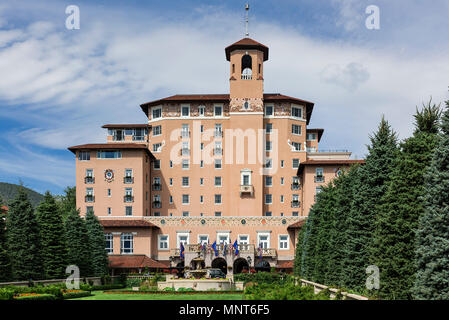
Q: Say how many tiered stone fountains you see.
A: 1